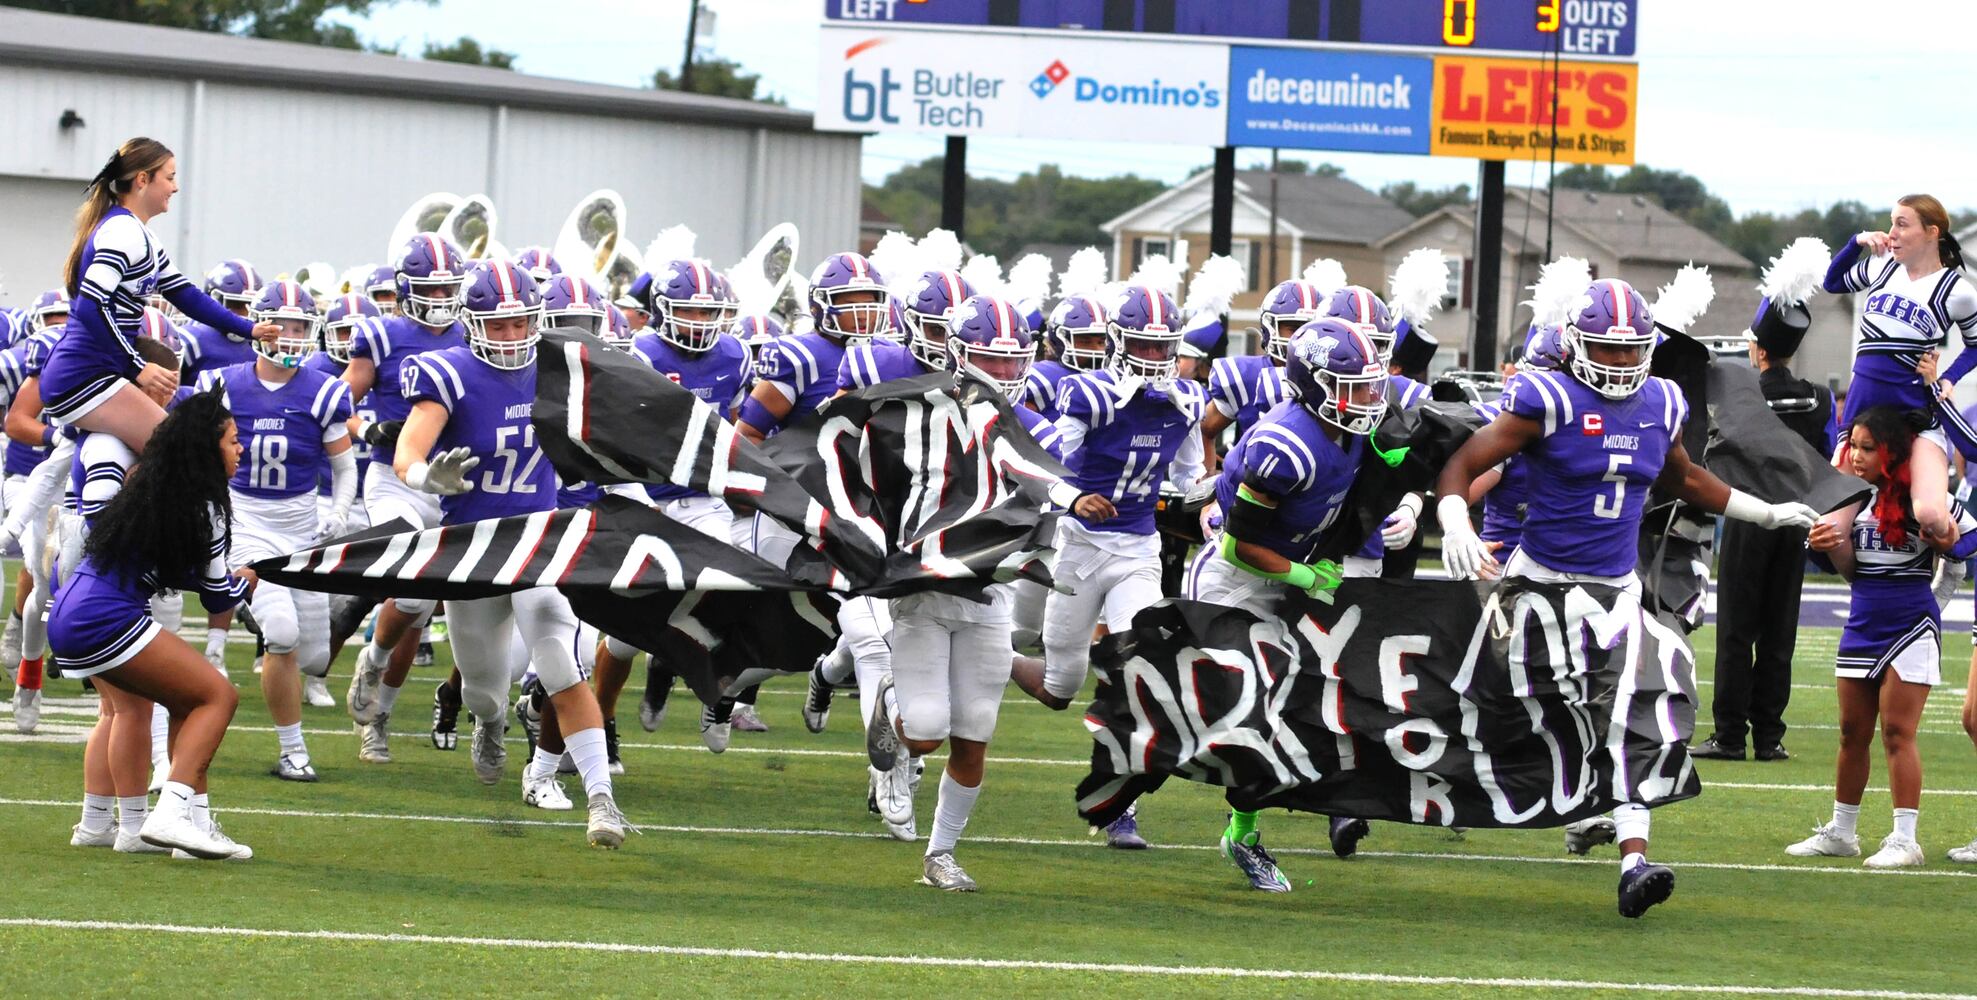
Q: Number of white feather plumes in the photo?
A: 13